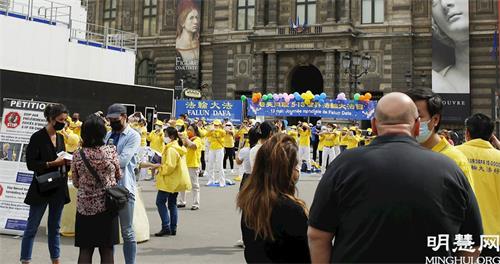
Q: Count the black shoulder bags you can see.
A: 2